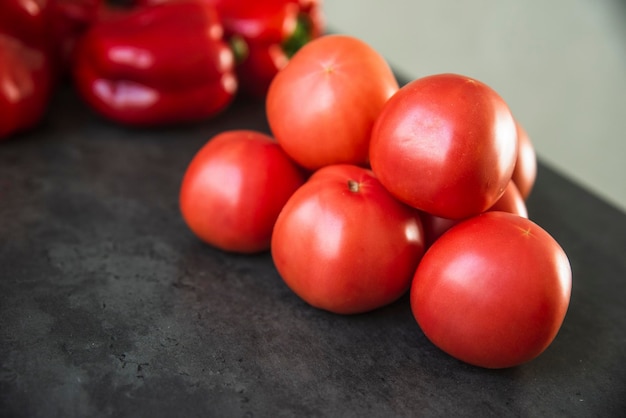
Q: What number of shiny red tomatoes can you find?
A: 7